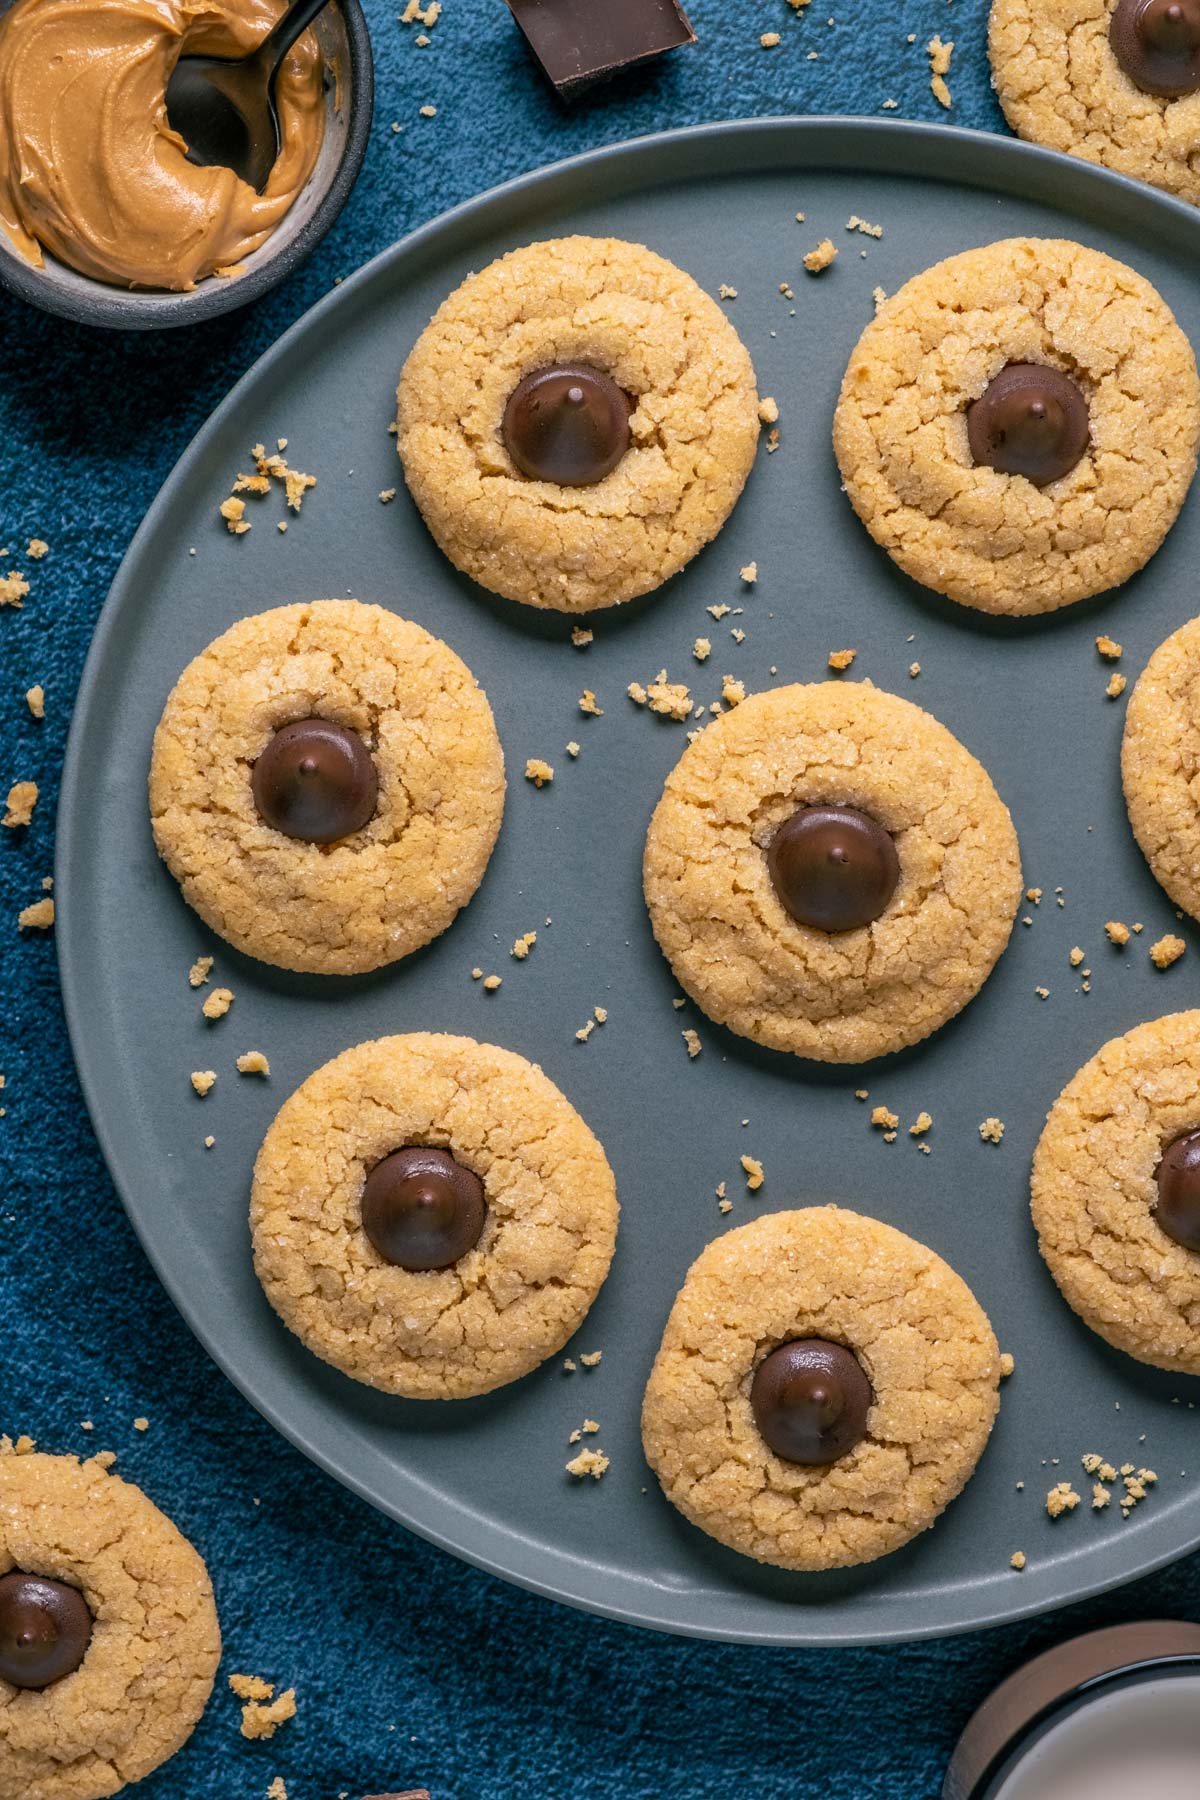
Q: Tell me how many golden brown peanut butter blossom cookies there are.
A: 10